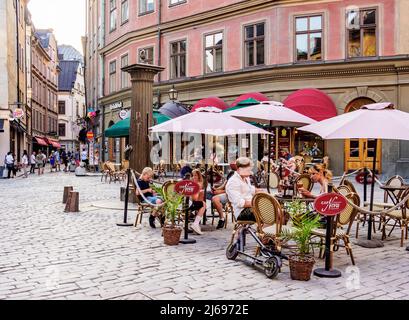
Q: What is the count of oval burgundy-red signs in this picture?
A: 3